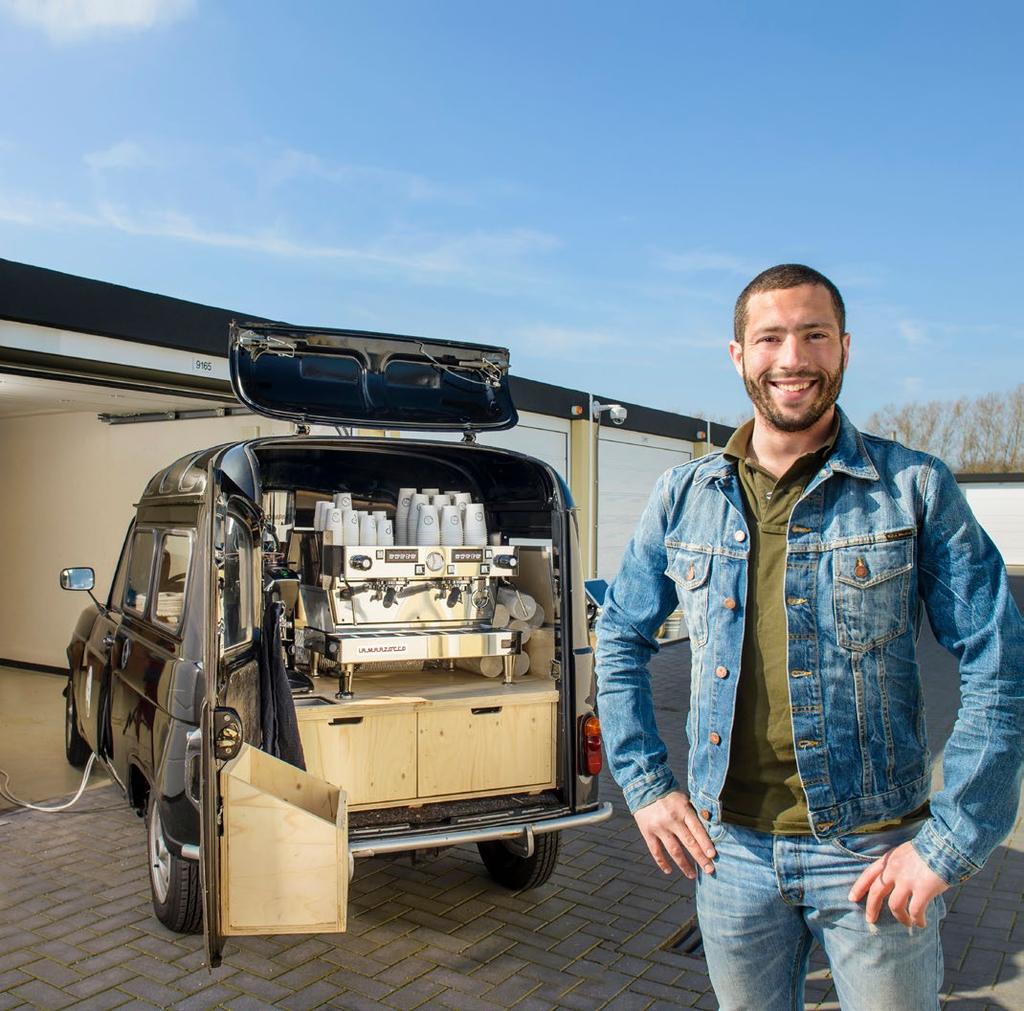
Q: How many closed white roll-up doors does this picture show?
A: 3